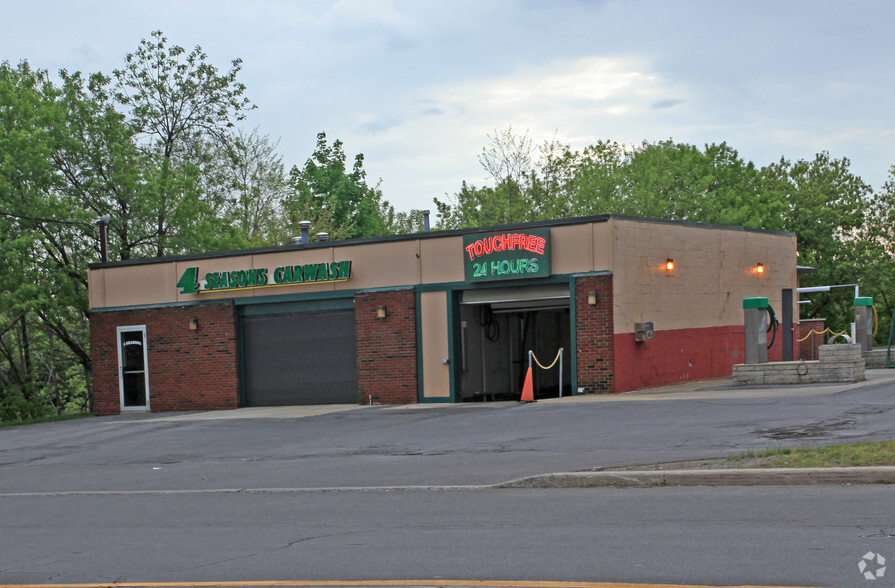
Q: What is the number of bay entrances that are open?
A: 1